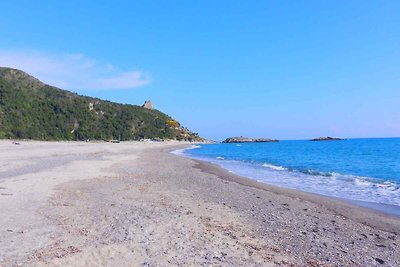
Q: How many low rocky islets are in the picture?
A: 2